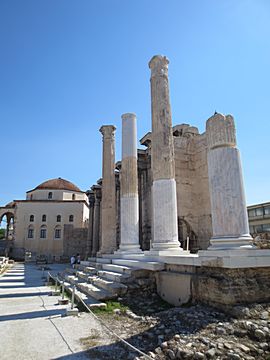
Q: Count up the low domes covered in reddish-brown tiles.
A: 1